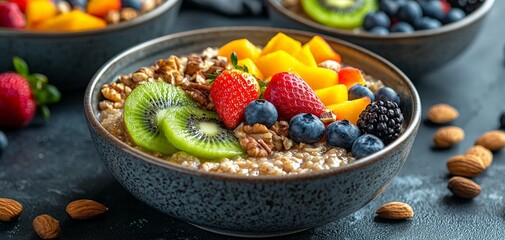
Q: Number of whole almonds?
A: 10